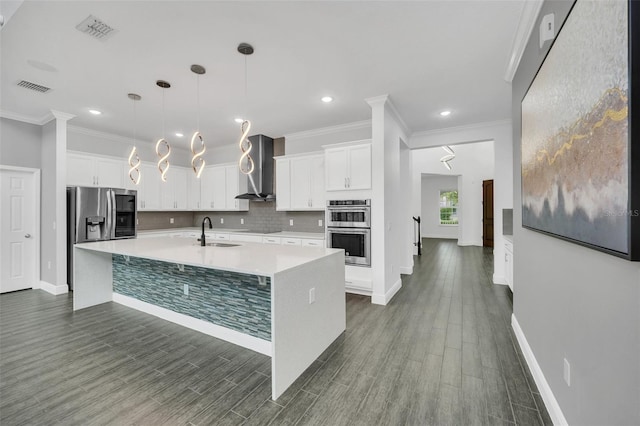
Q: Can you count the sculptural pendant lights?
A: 4